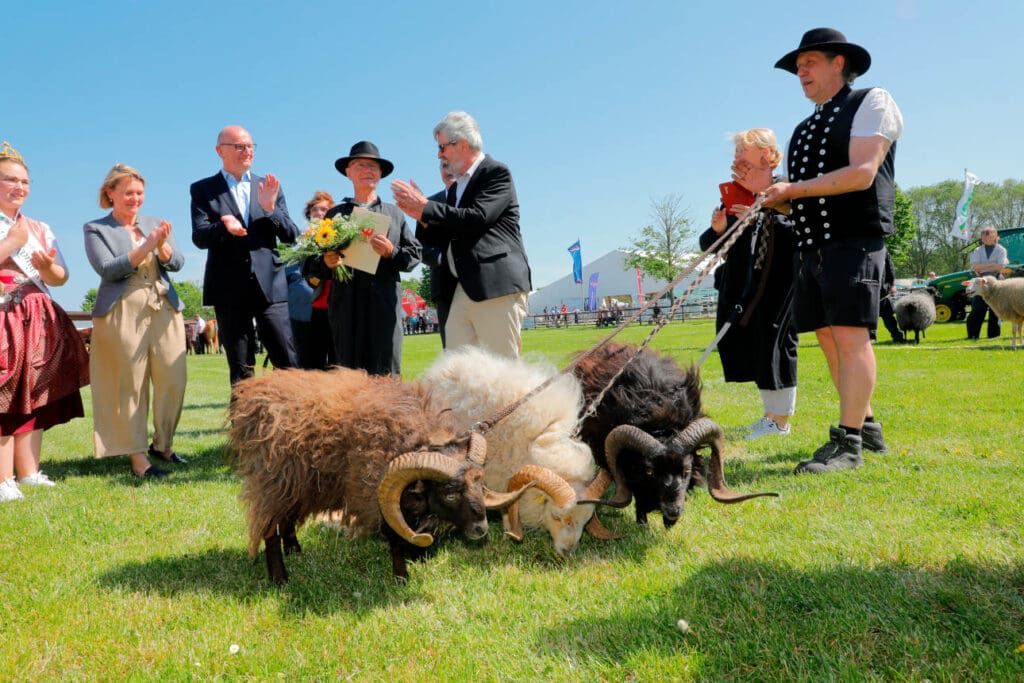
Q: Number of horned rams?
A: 3